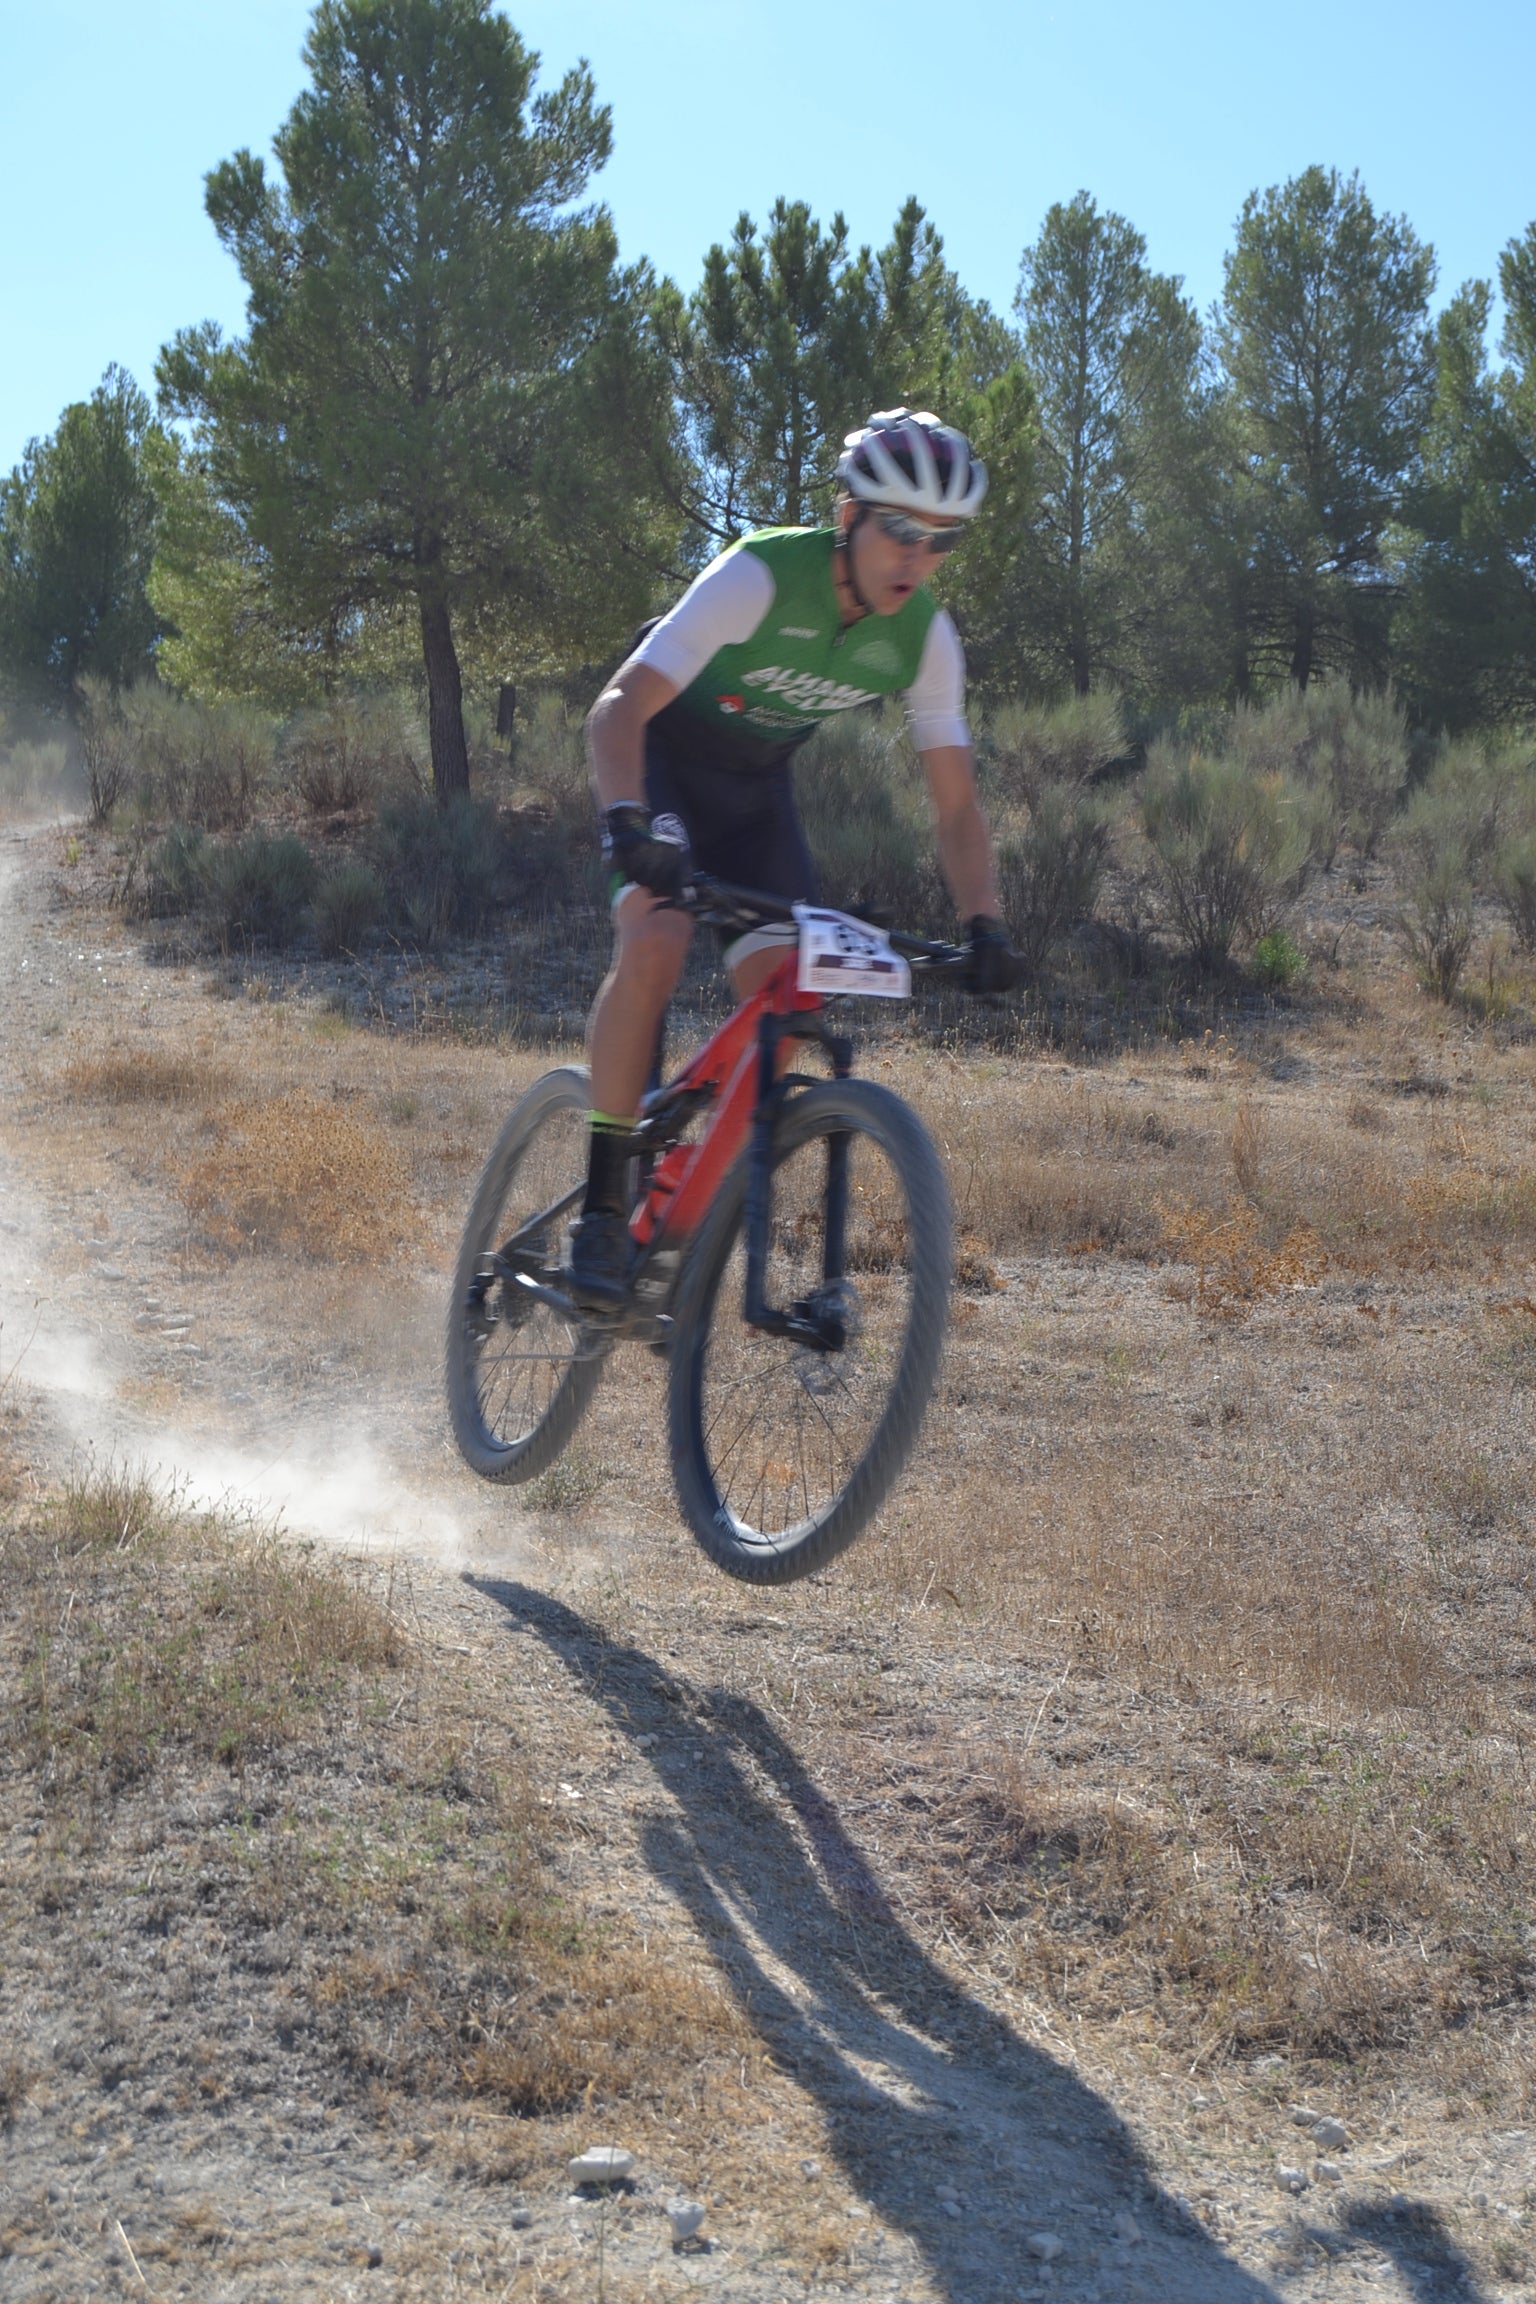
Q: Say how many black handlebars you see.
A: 1